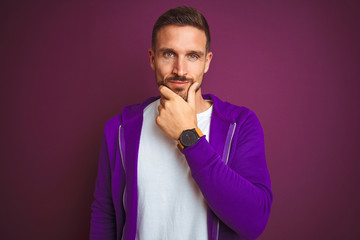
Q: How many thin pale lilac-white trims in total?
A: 2